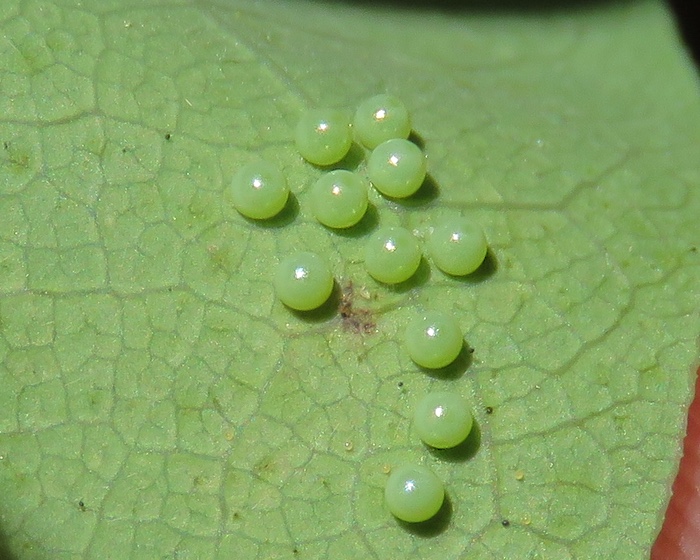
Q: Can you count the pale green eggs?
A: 11